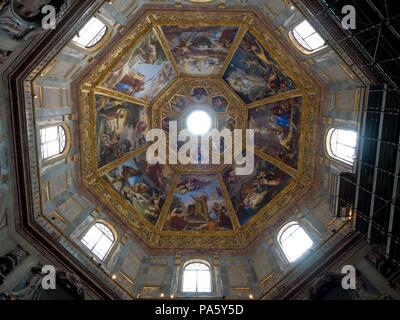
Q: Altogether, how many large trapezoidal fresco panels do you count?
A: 8